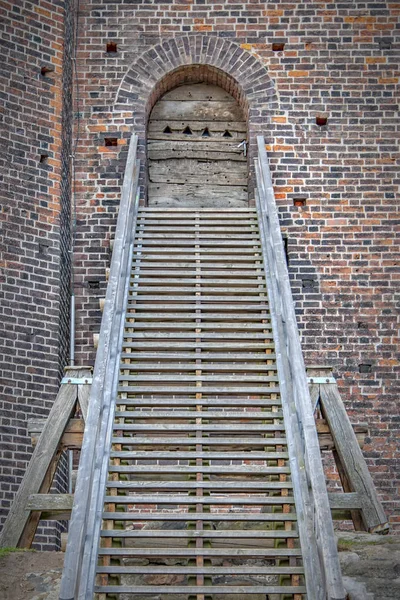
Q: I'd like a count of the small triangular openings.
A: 4